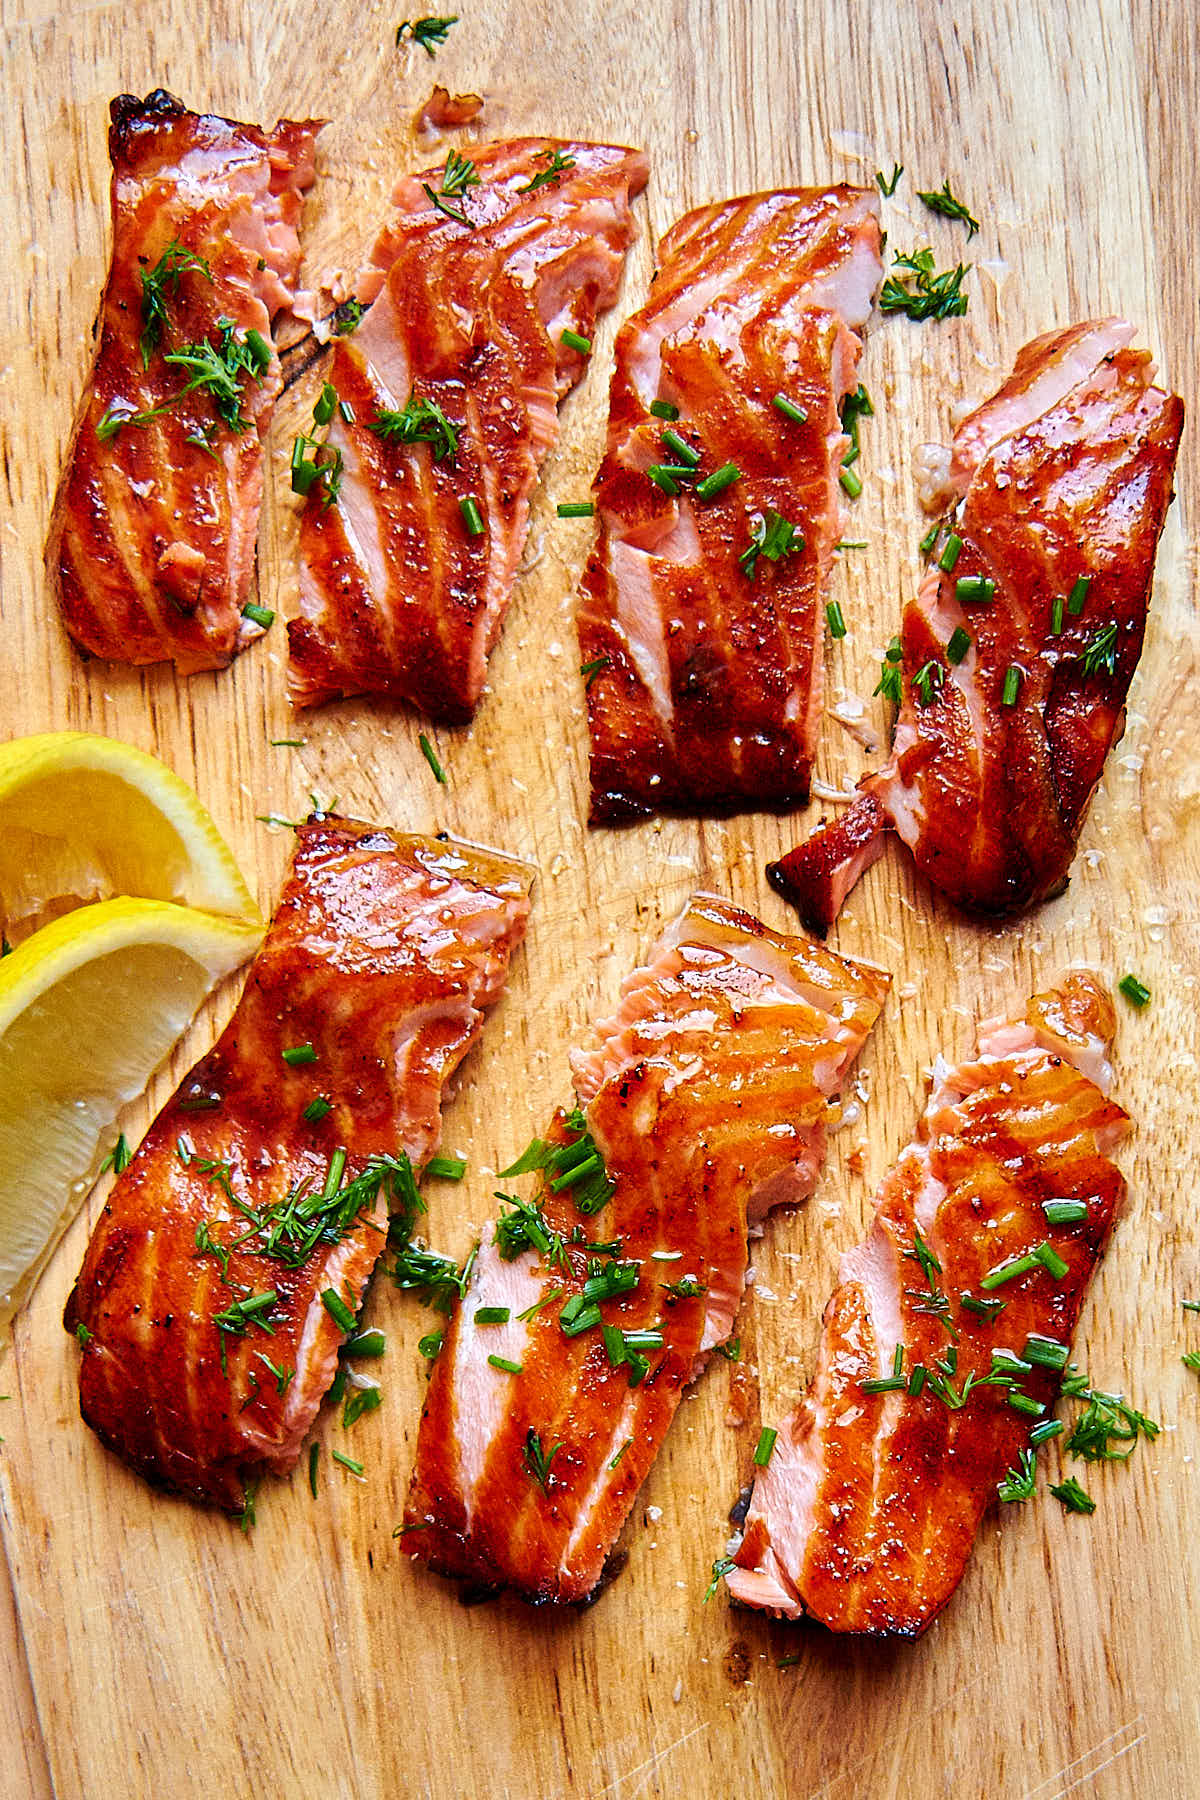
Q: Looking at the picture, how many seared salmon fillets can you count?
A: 7